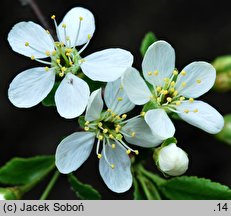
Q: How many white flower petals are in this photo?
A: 15